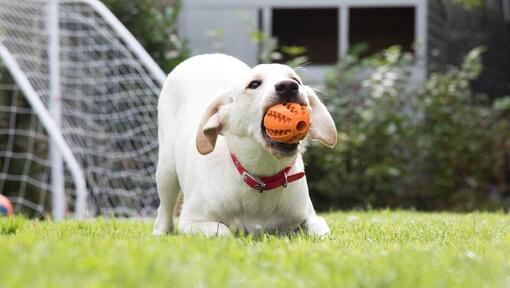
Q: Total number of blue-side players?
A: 0